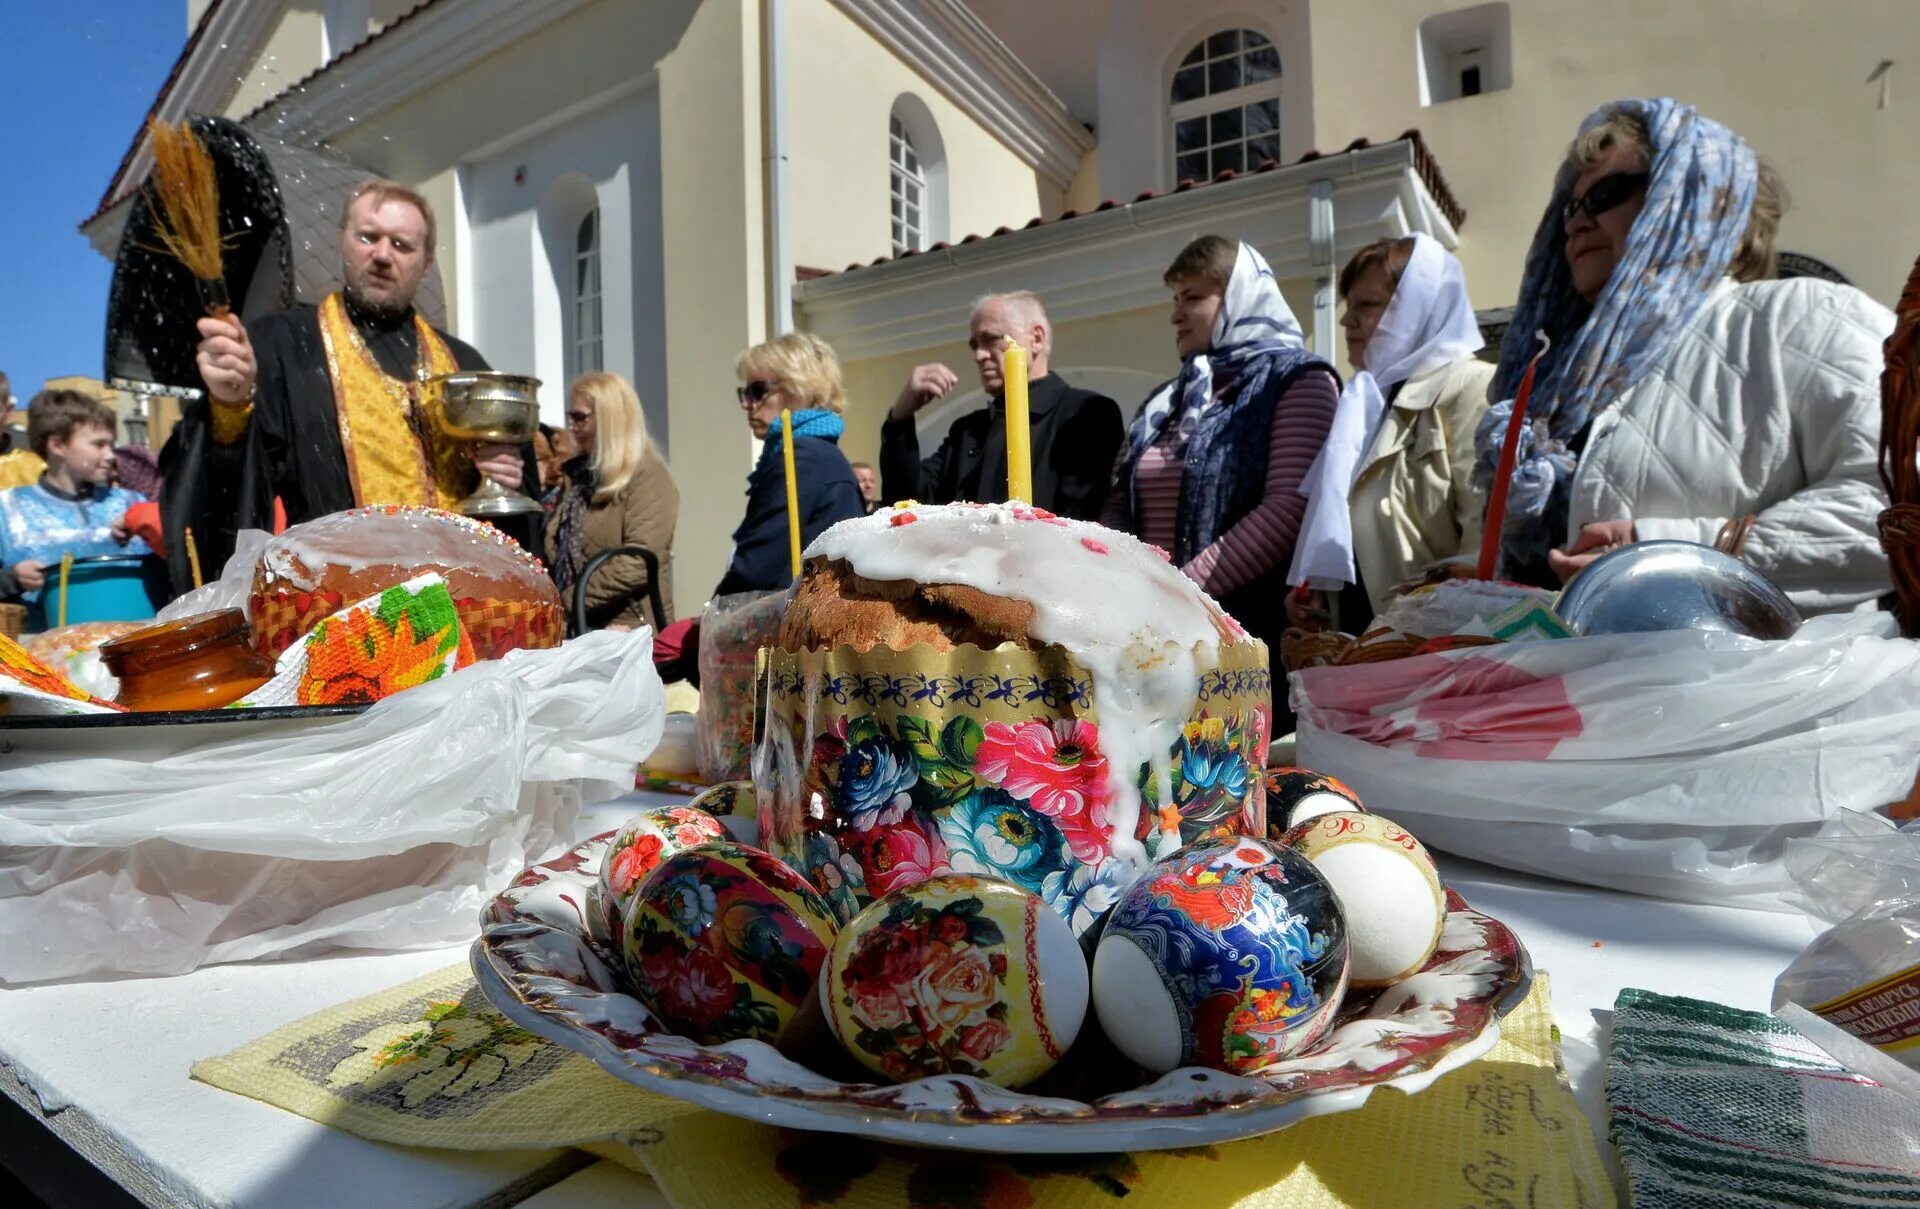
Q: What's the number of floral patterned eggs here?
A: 3